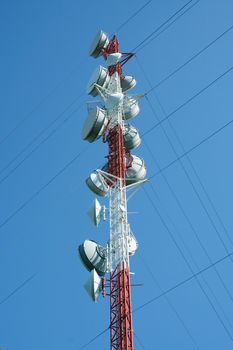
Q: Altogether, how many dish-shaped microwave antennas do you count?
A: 14